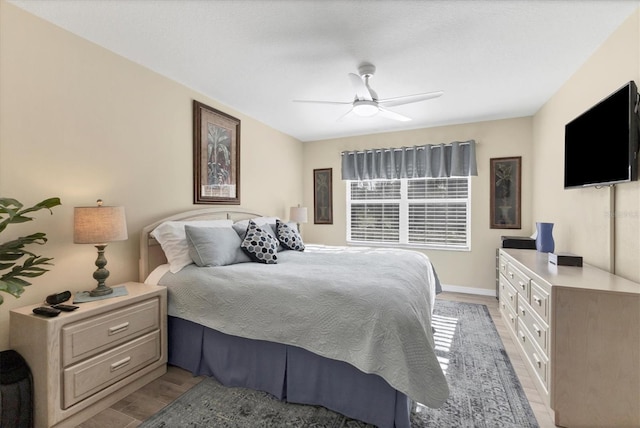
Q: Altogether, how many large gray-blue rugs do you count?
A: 1